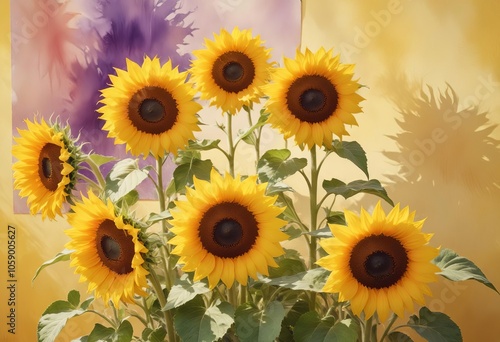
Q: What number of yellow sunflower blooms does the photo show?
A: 7